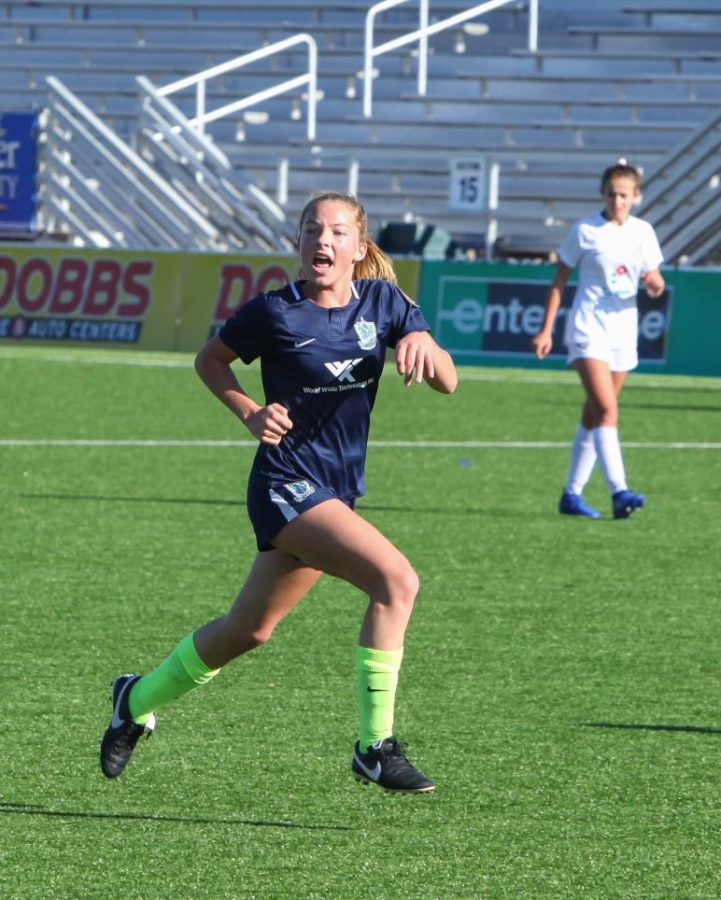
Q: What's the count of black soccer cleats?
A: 2